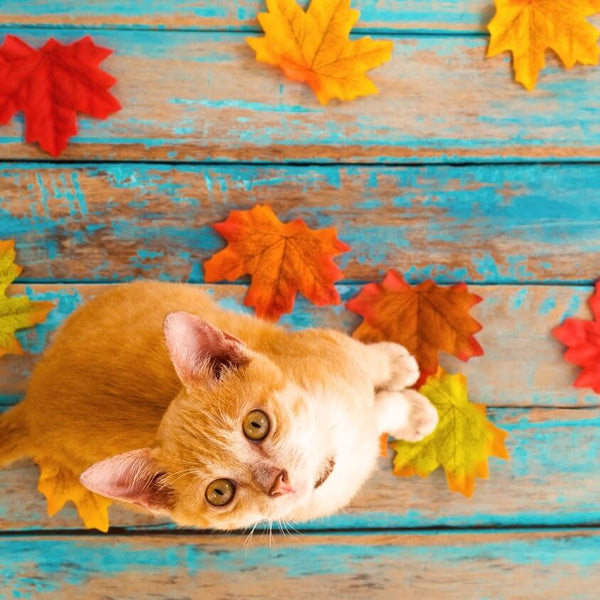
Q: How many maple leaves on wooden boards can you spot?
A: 9